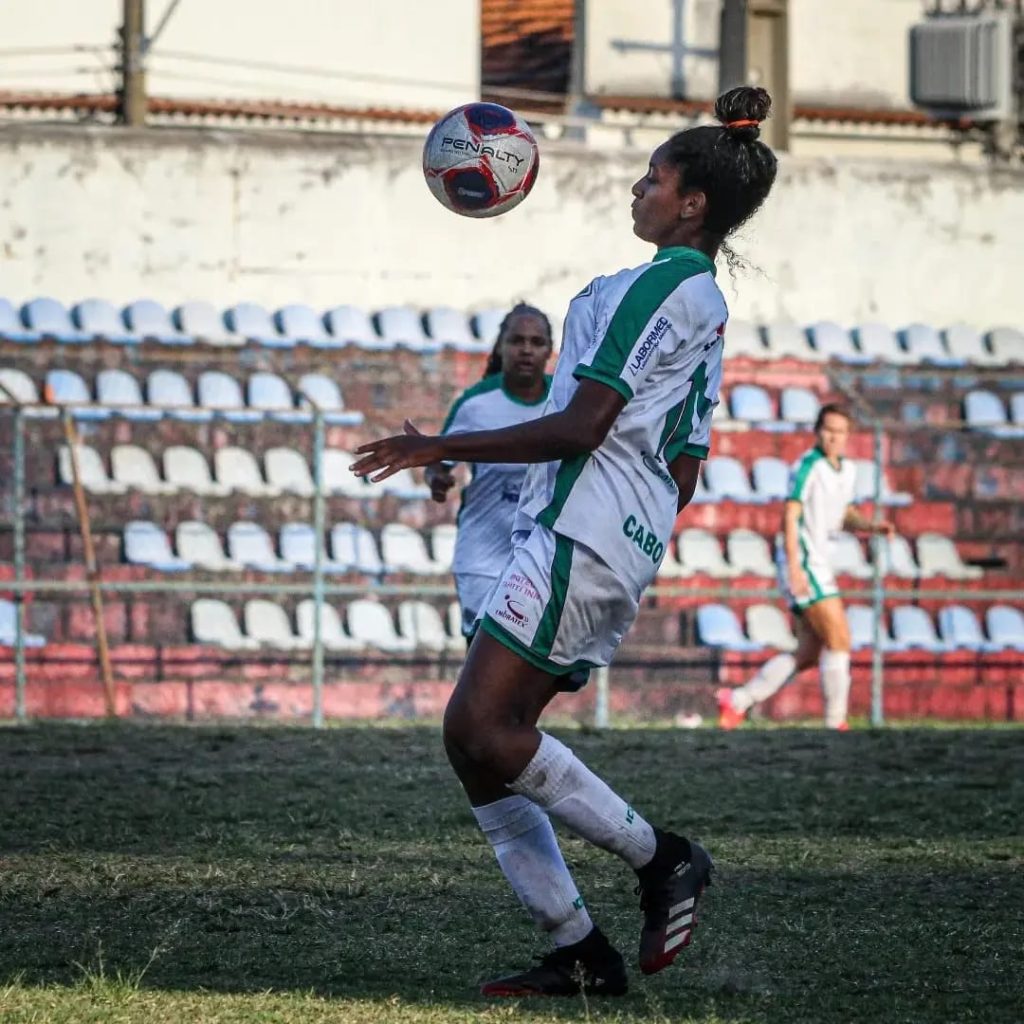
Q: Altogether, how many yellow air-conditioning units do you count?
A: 0